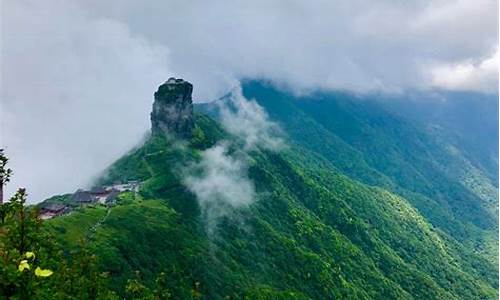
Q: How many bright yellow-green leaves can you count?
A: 3